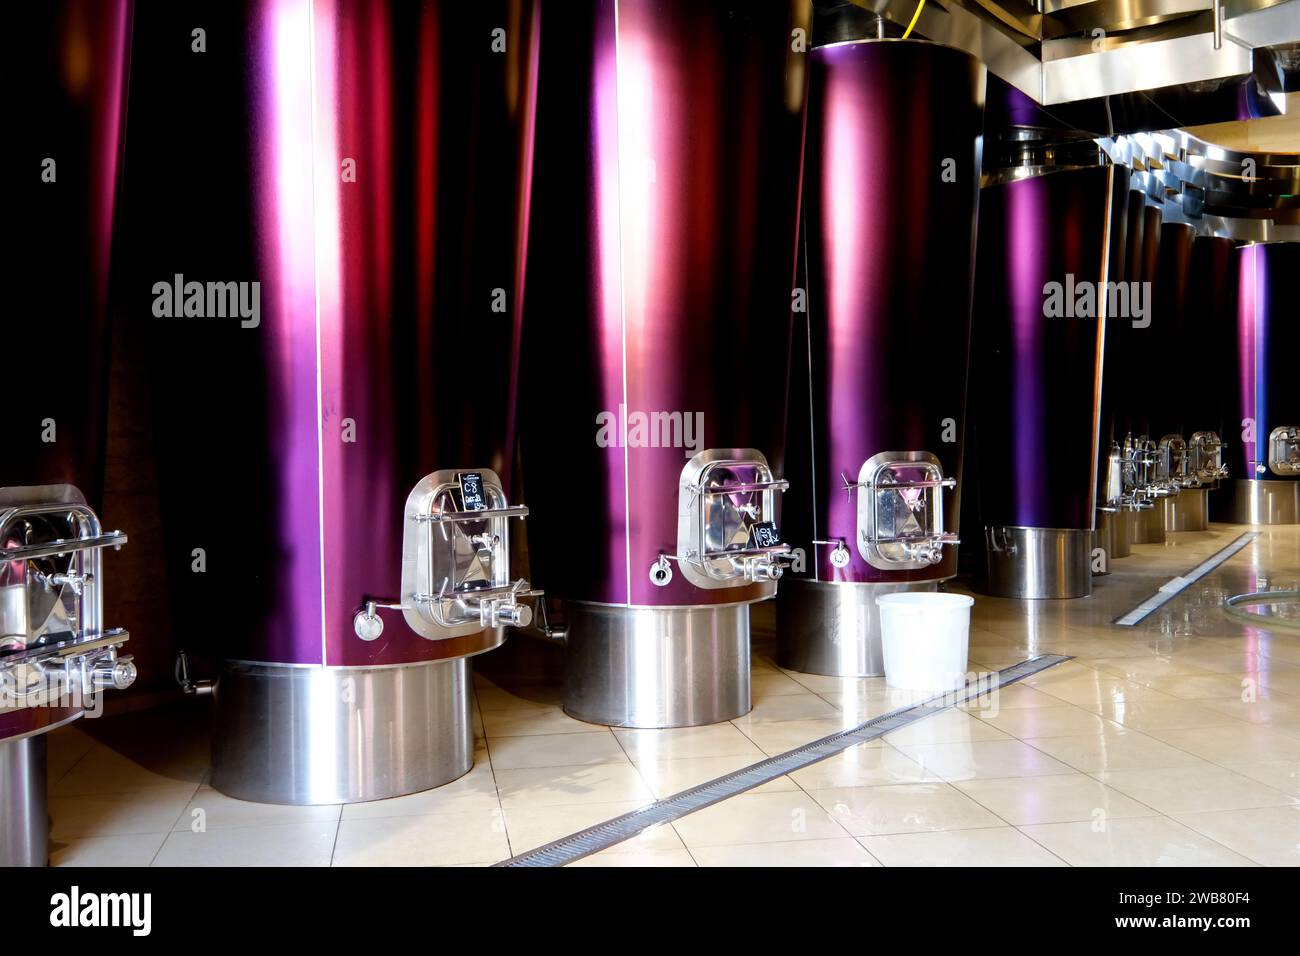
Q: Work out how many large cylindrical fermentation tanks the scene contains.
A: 11